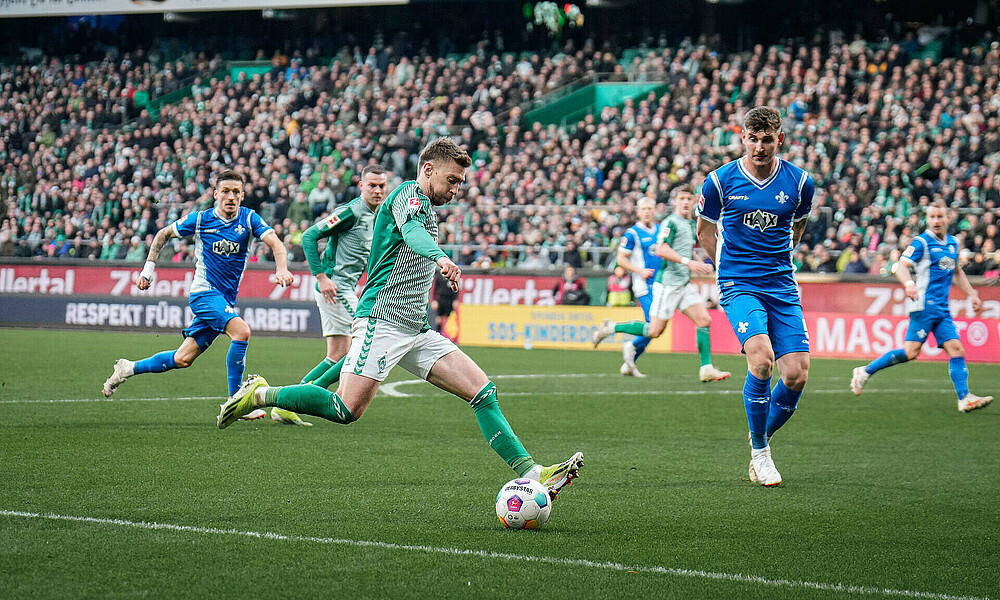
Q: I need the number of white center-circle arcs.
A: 1